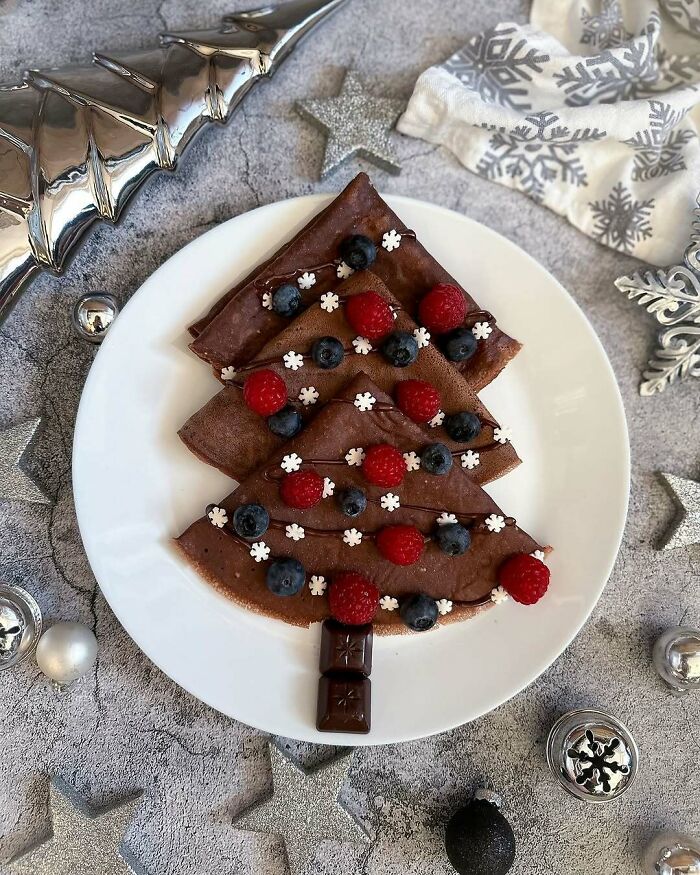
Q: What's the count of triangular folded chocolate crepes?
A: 3